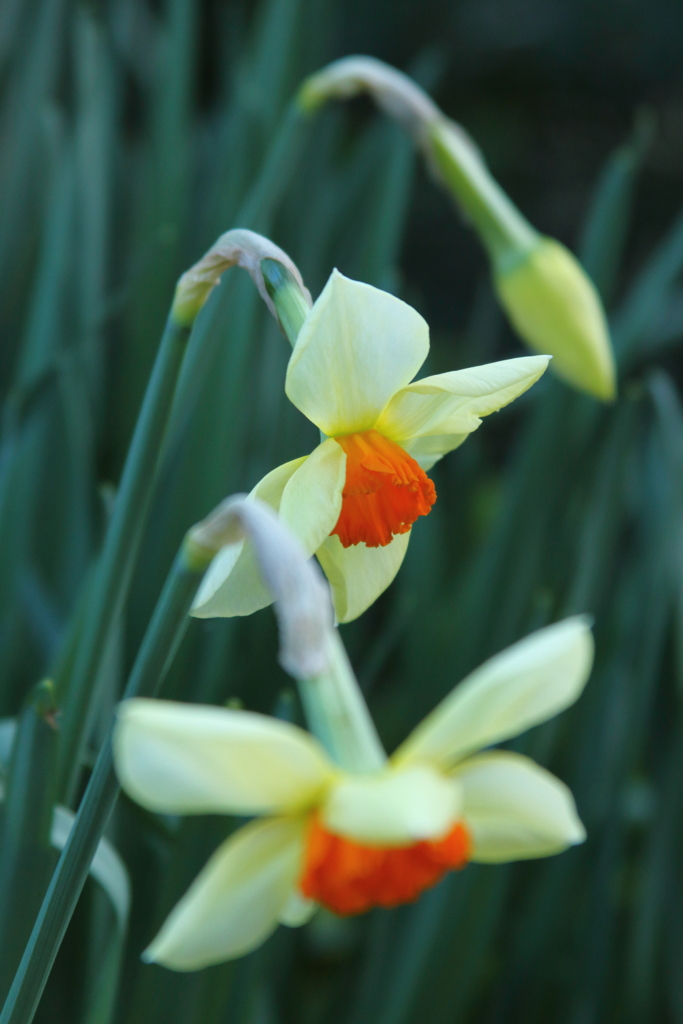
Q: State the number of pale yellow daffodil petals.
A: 12